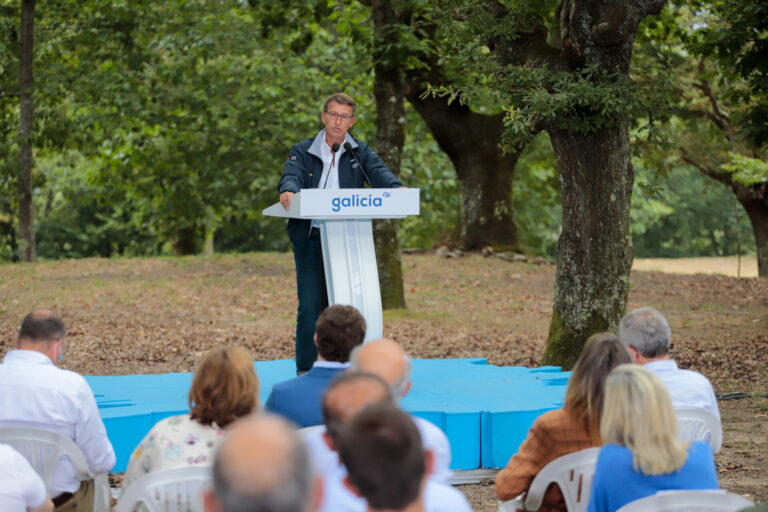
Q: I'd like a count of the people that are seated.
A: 11